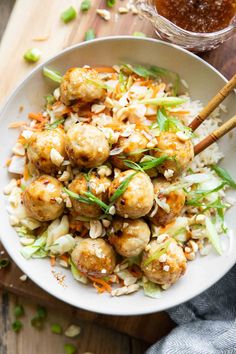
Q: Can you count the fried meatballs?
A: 12